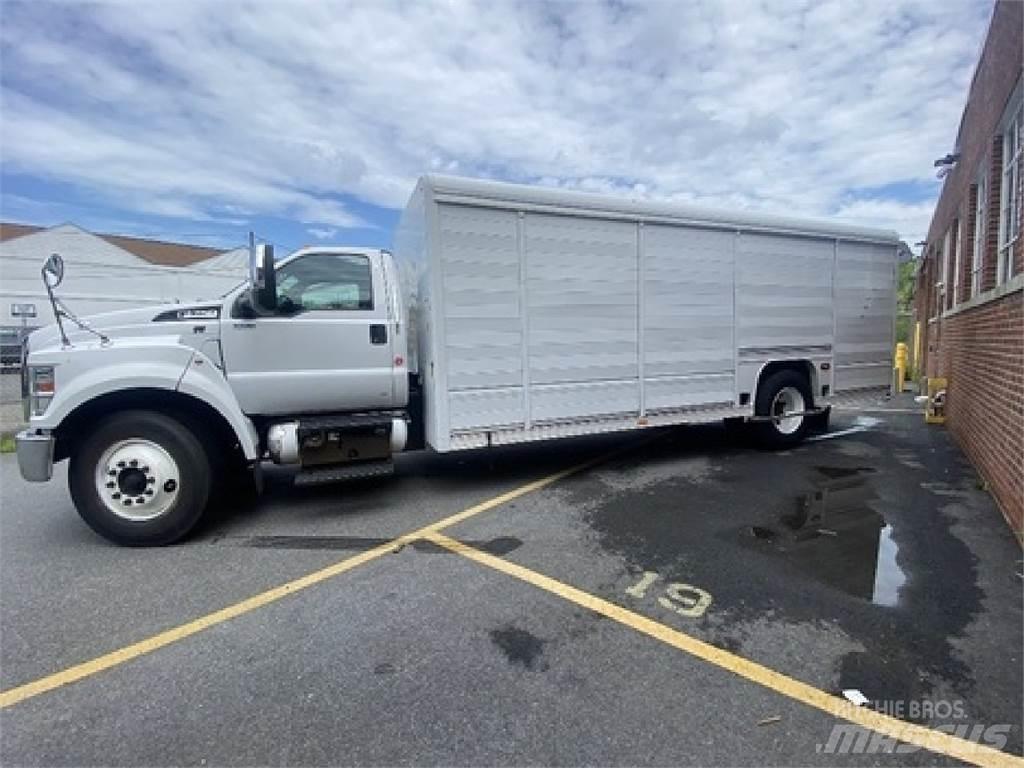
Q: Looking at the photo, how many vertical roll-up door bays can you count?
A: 5